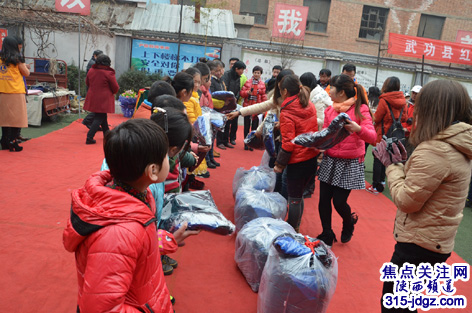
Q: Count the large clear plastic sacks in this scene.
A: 4